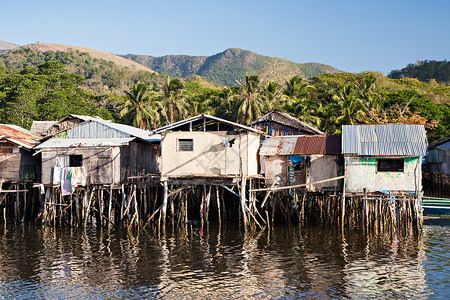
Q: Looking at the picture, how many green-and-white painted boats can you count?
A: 1